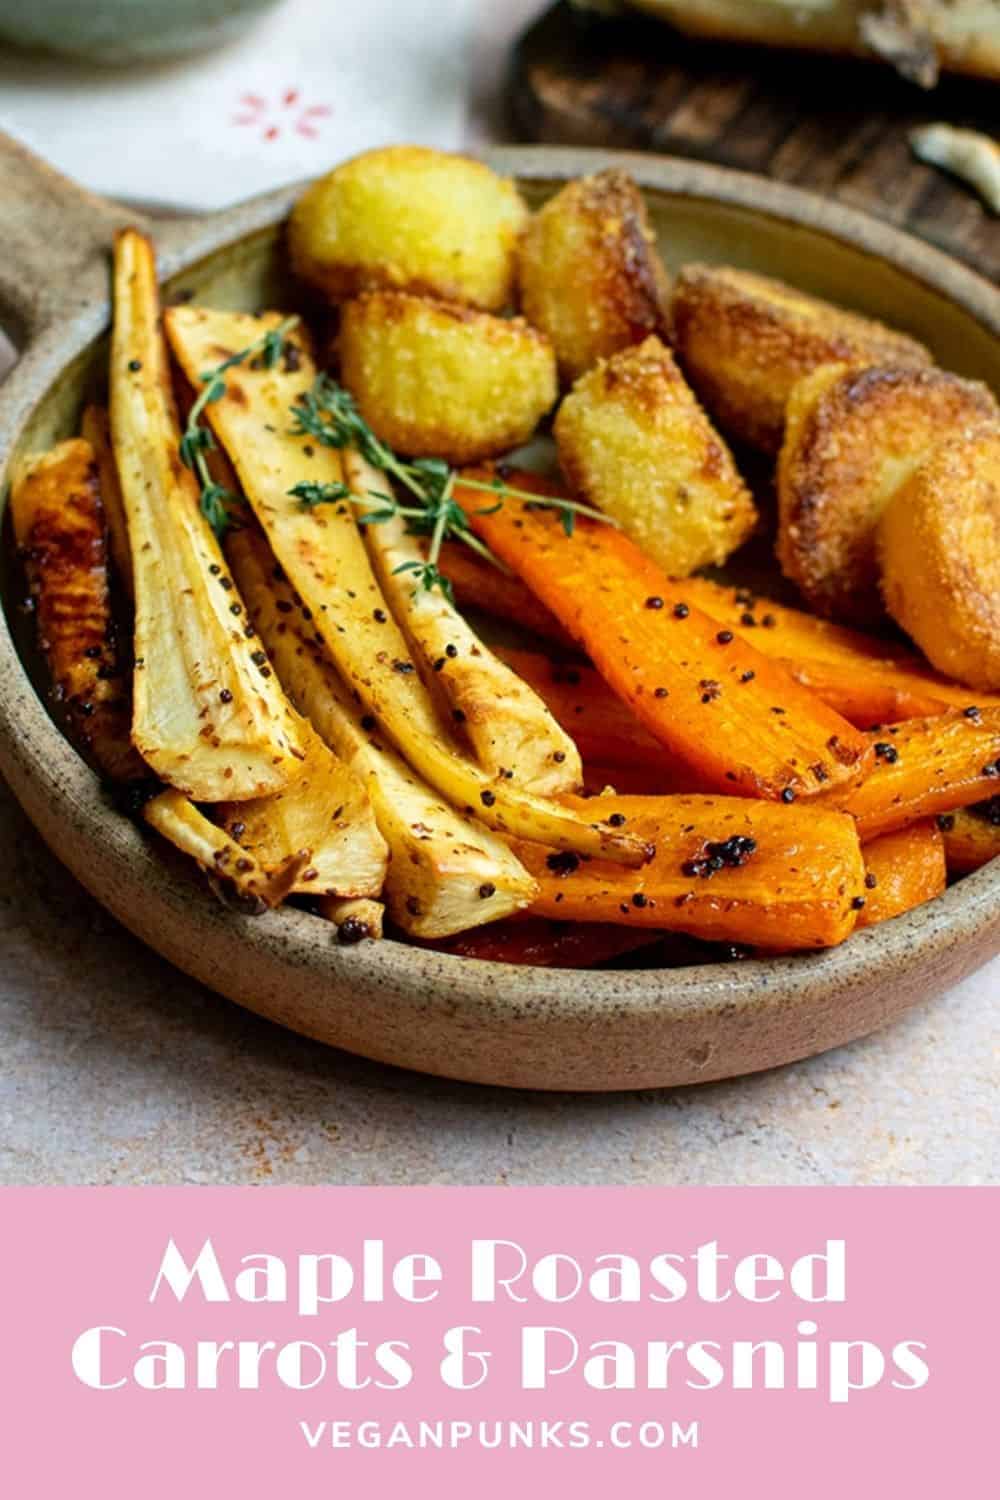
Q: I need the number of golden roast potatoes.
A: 7